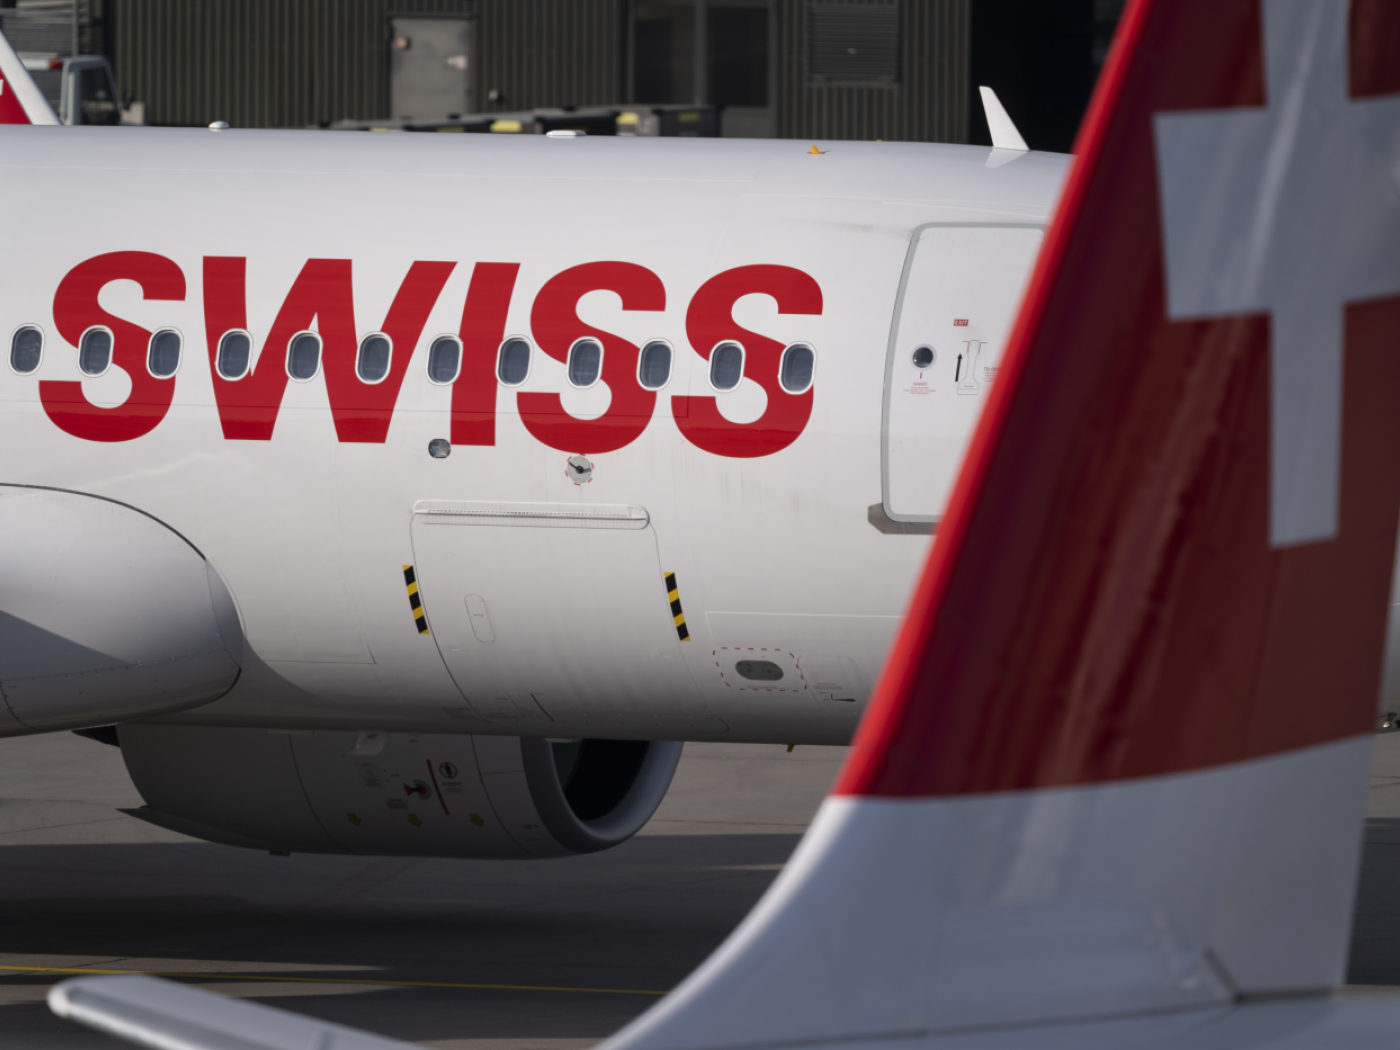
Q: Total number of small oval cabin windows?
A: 12